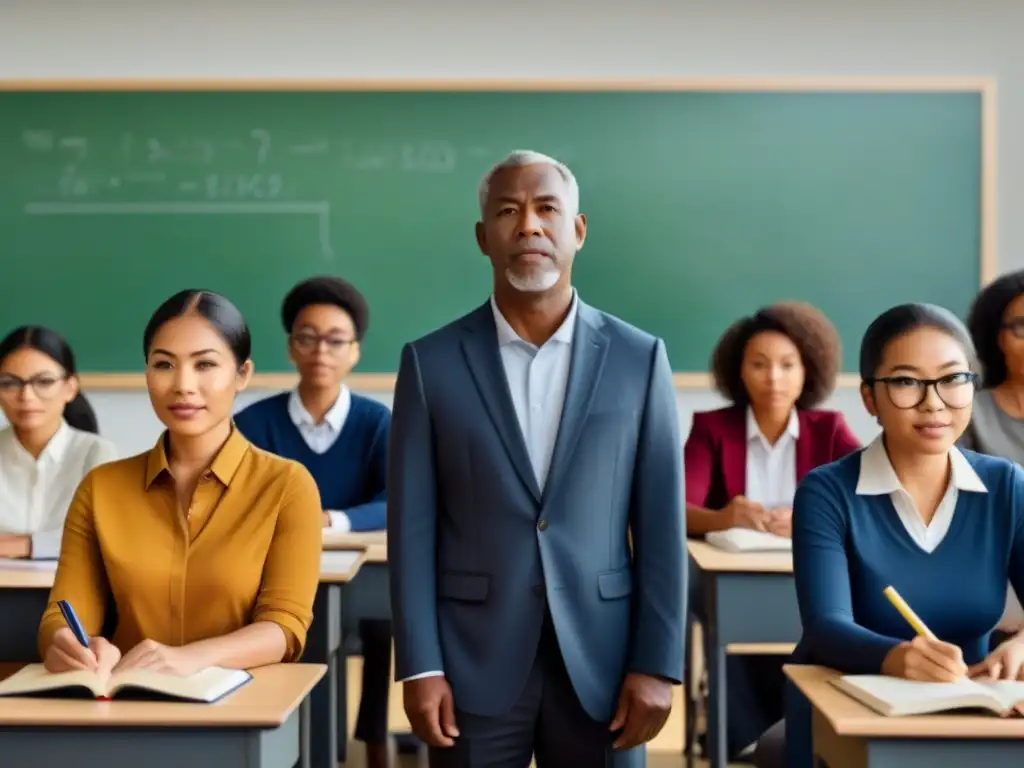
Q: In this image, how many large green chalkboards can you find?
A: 1